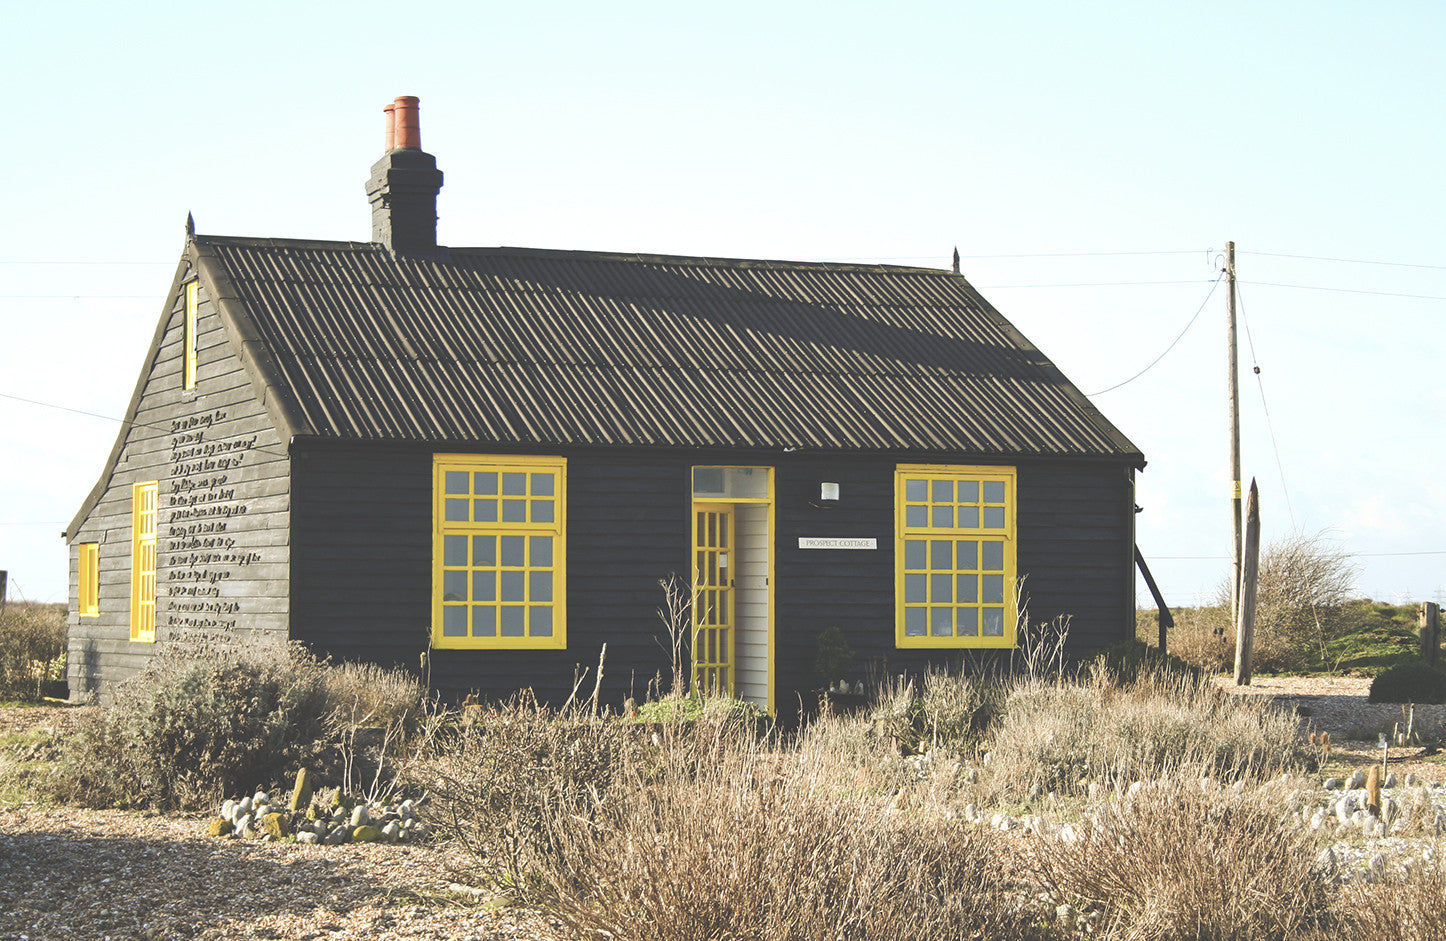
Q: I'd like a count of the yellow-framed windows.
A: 5